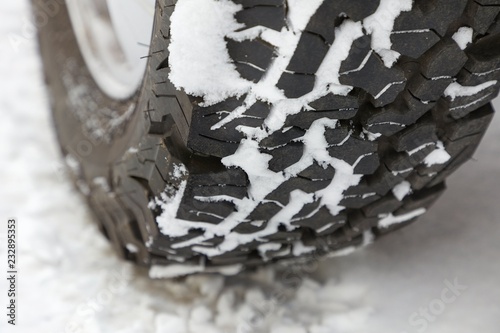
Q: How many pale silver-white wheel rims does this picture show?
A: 1